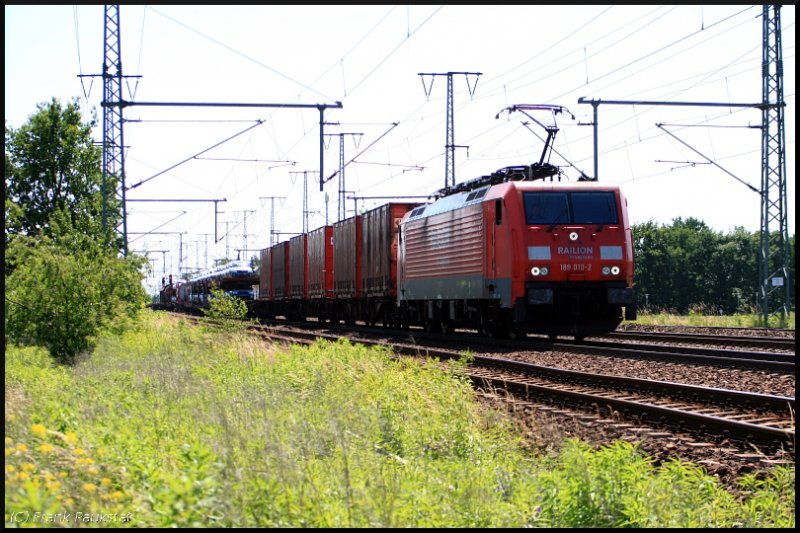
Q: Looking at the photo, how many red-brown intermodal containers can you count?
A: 6